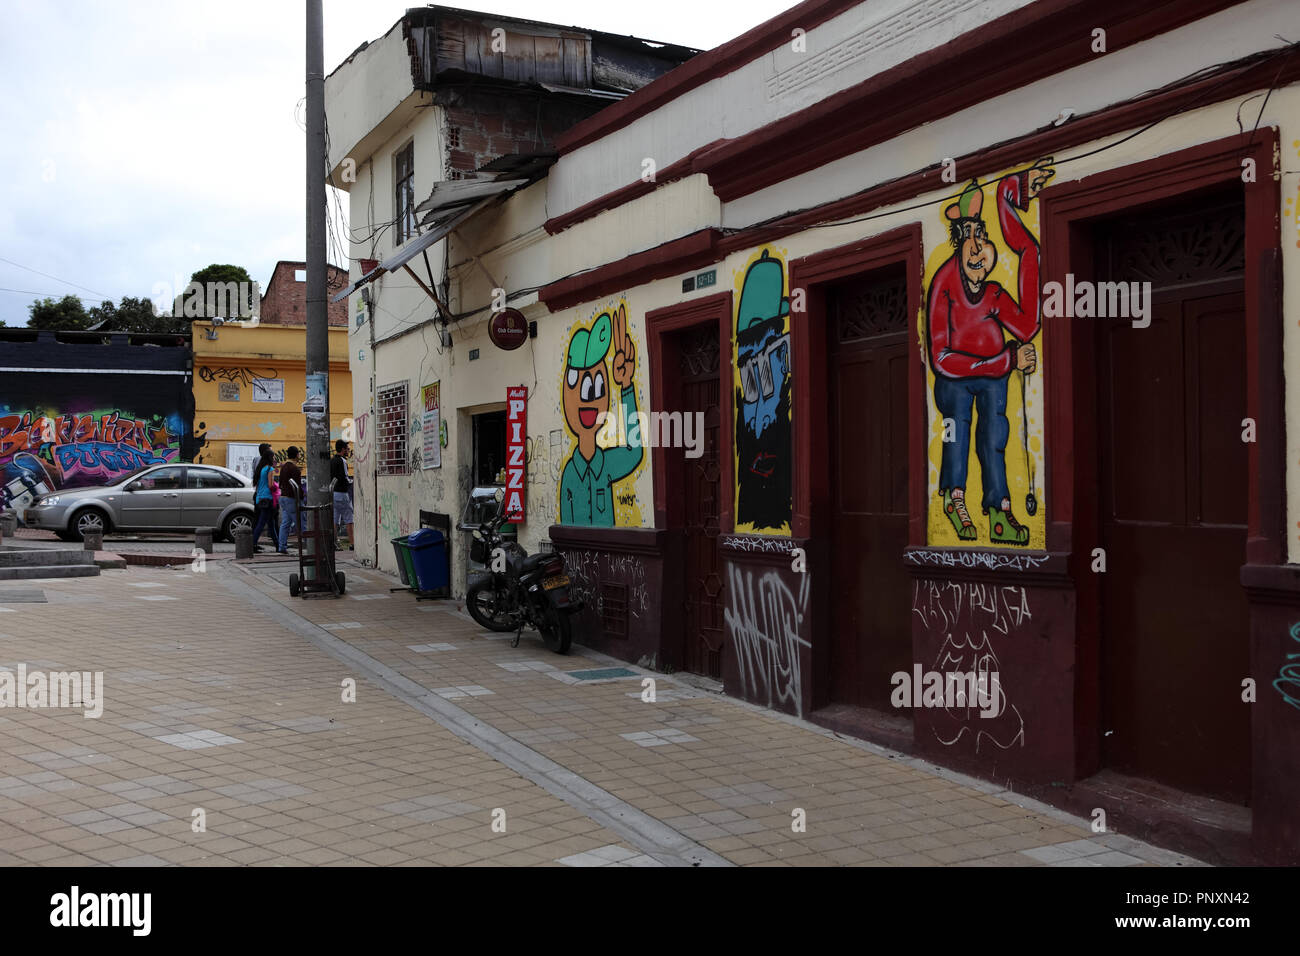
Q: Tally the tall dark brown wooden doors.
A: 3